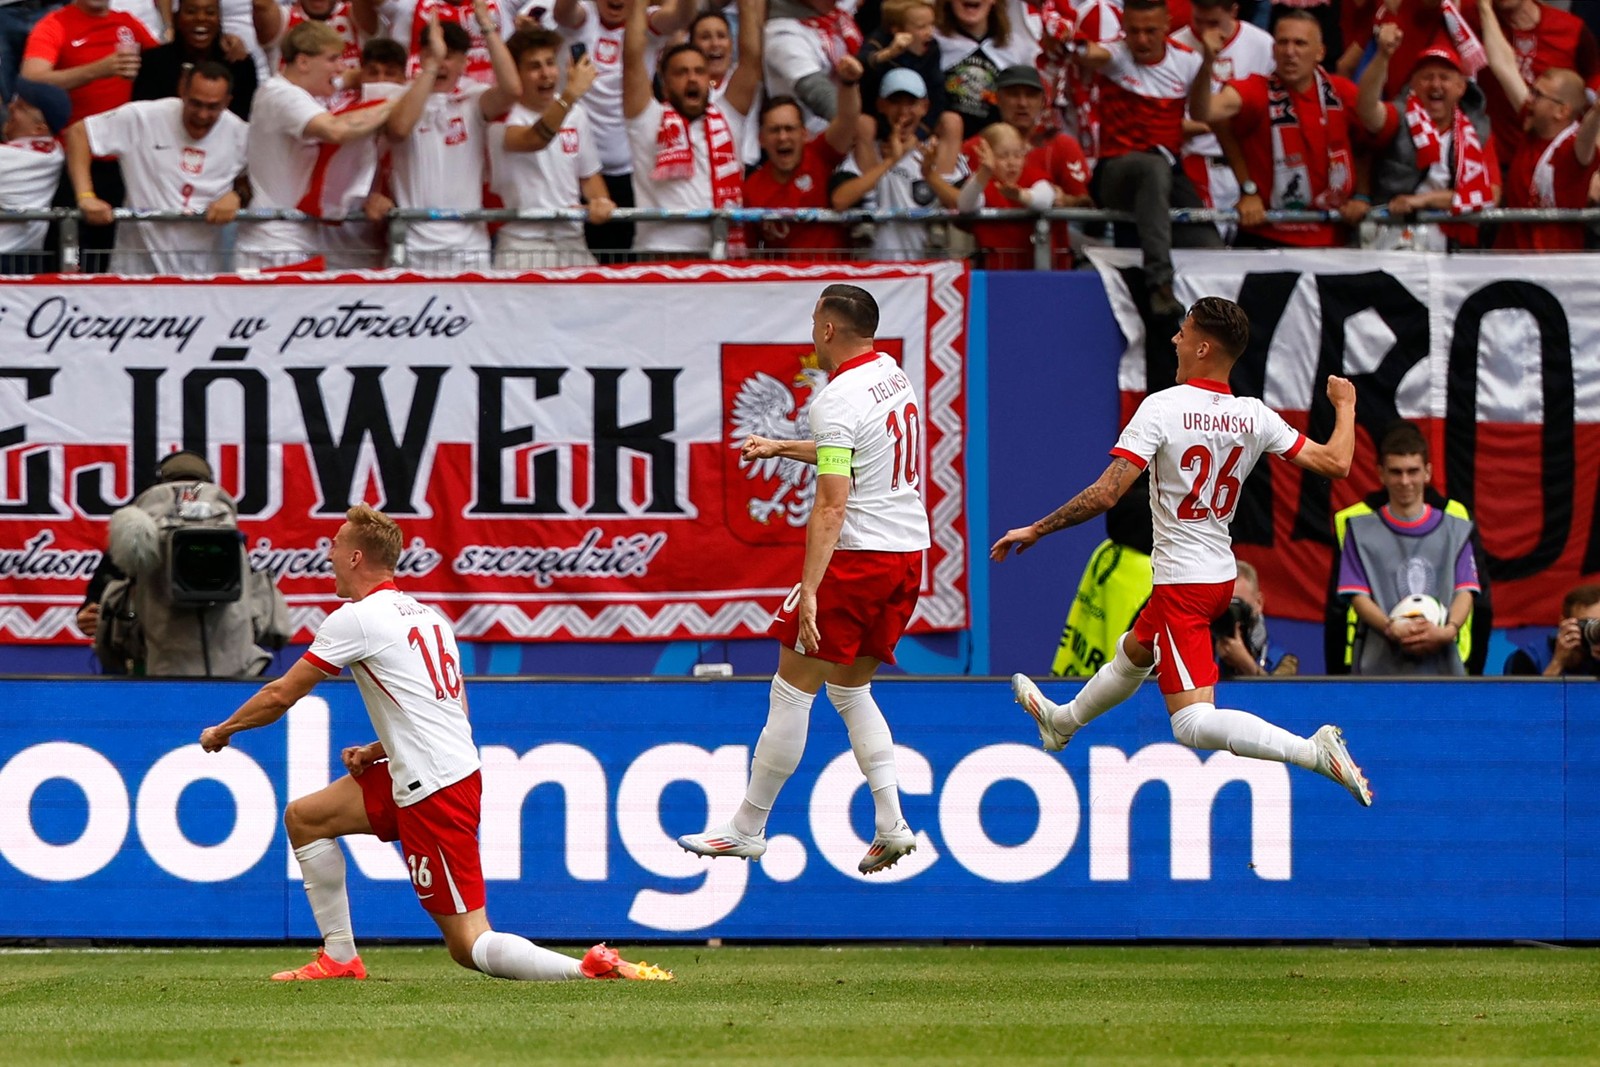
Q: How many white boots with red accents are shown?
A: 4